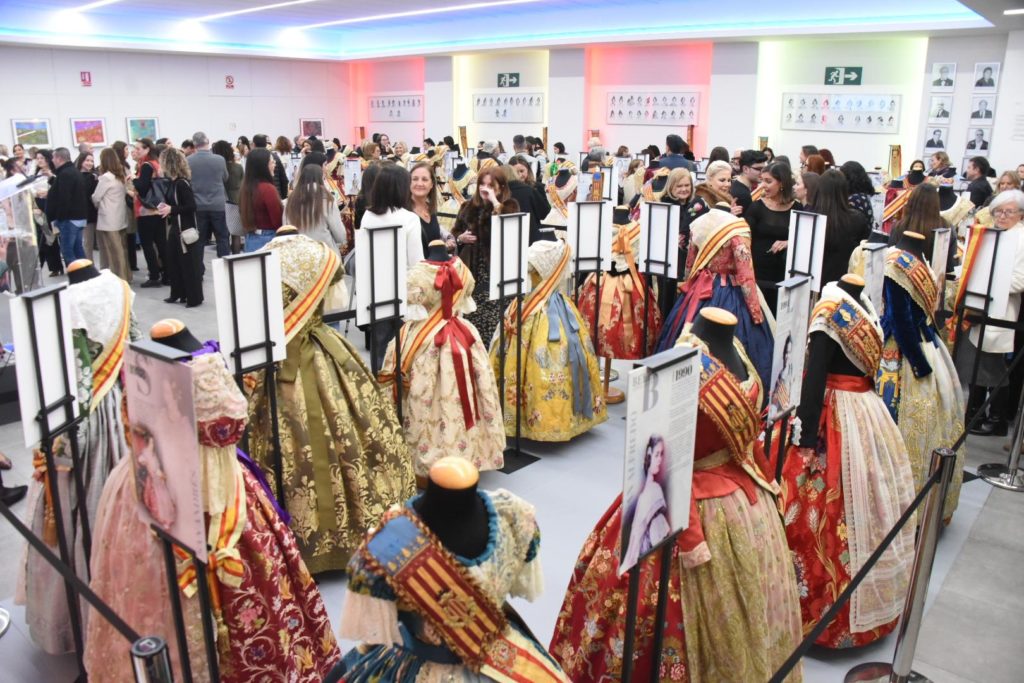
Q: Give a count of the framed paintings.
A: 4